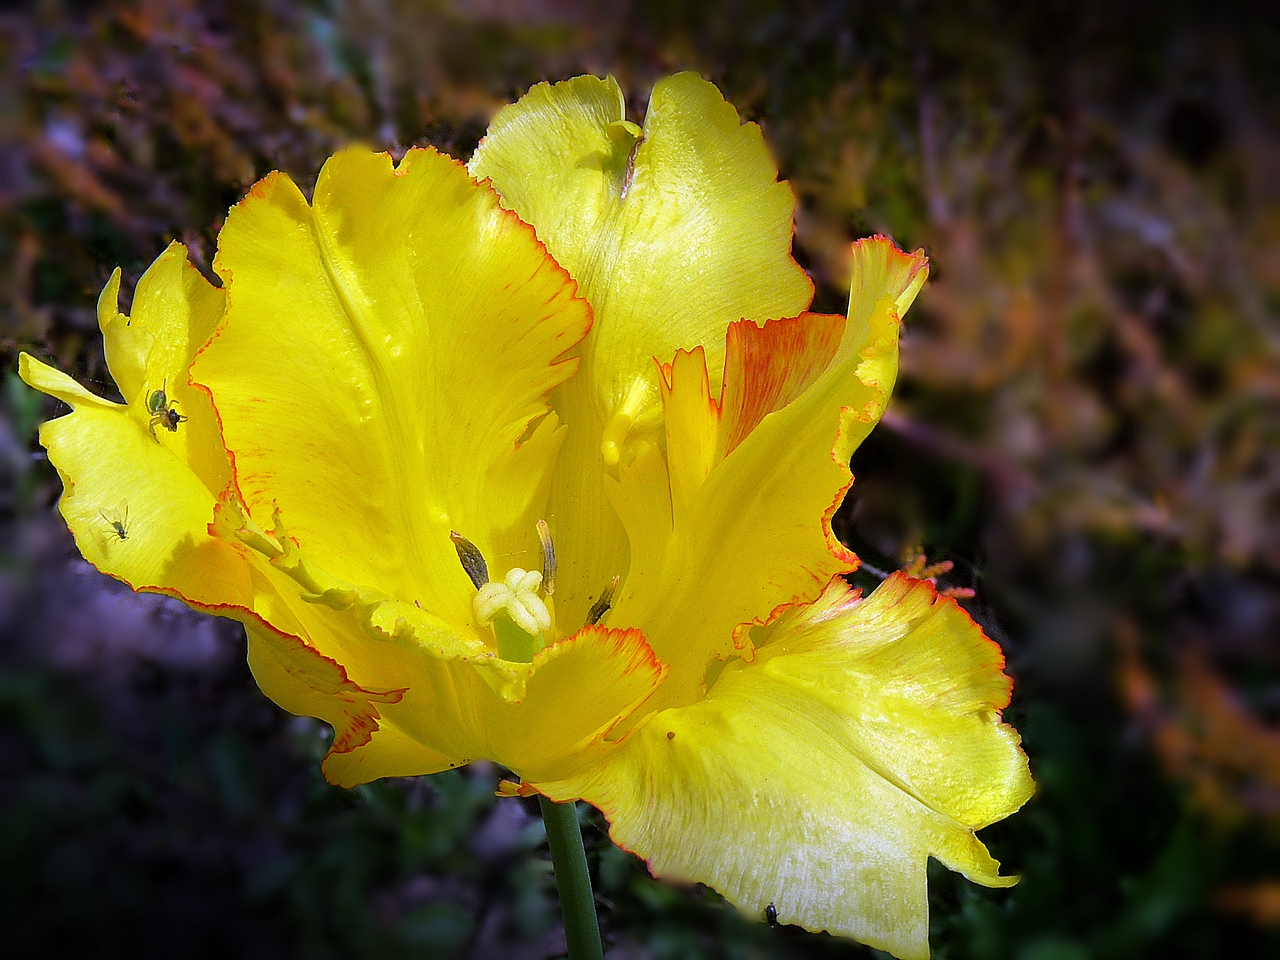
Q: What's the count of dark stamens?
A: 3